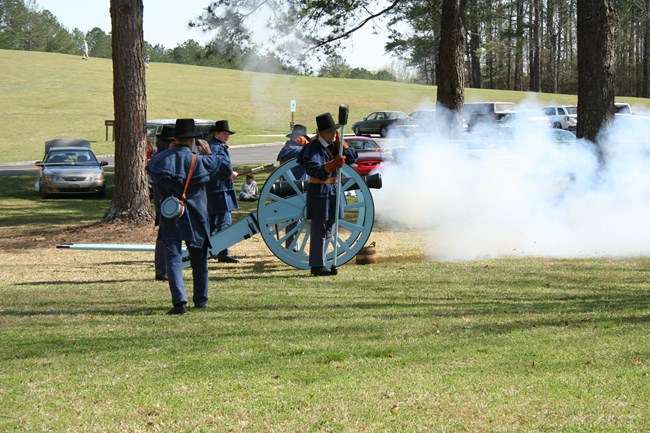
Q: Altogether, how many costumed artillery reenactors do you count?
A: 5